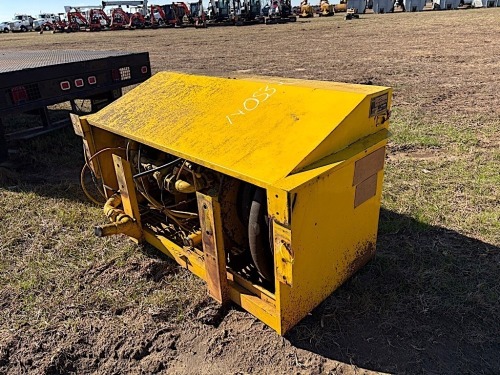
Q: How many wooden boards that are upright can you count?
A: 2